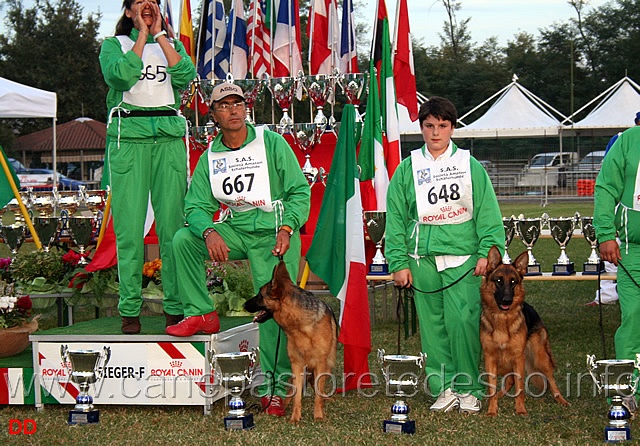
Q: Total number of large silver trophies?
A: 4